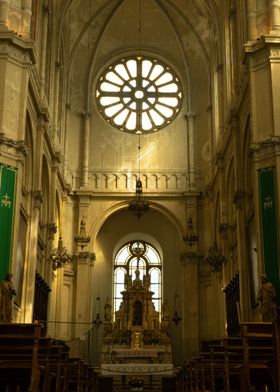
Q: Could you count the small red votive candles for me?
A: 0